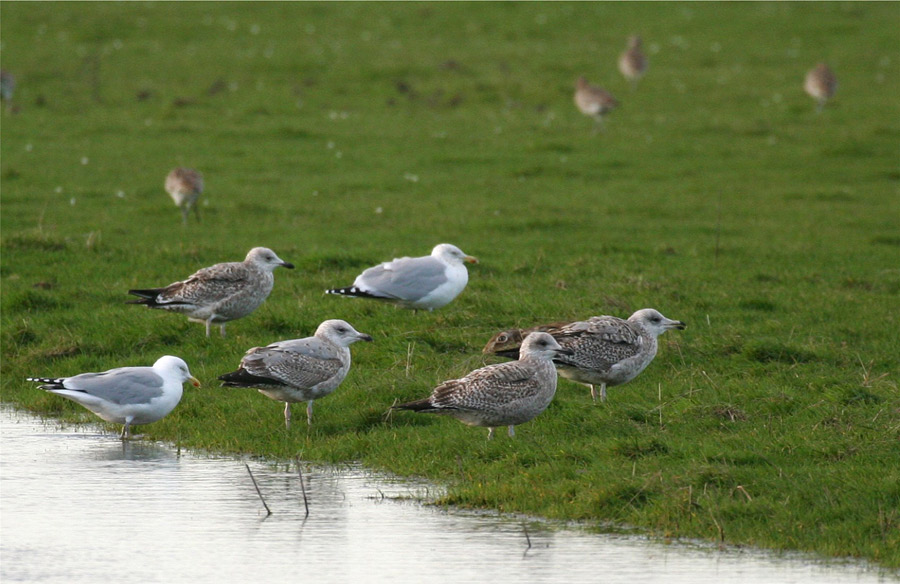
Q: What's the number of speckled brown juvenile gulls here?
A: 4